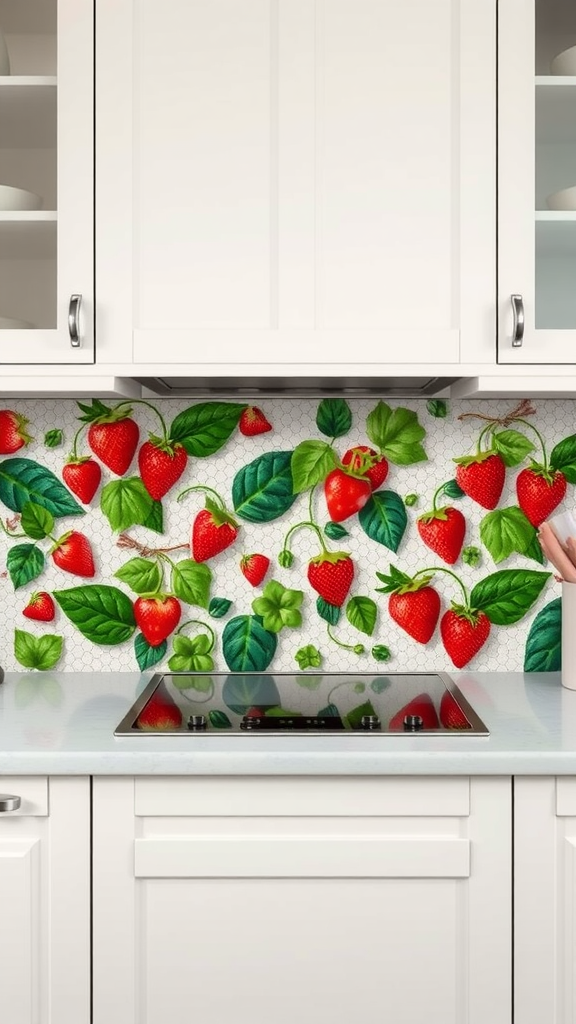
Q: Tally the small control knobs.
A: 4